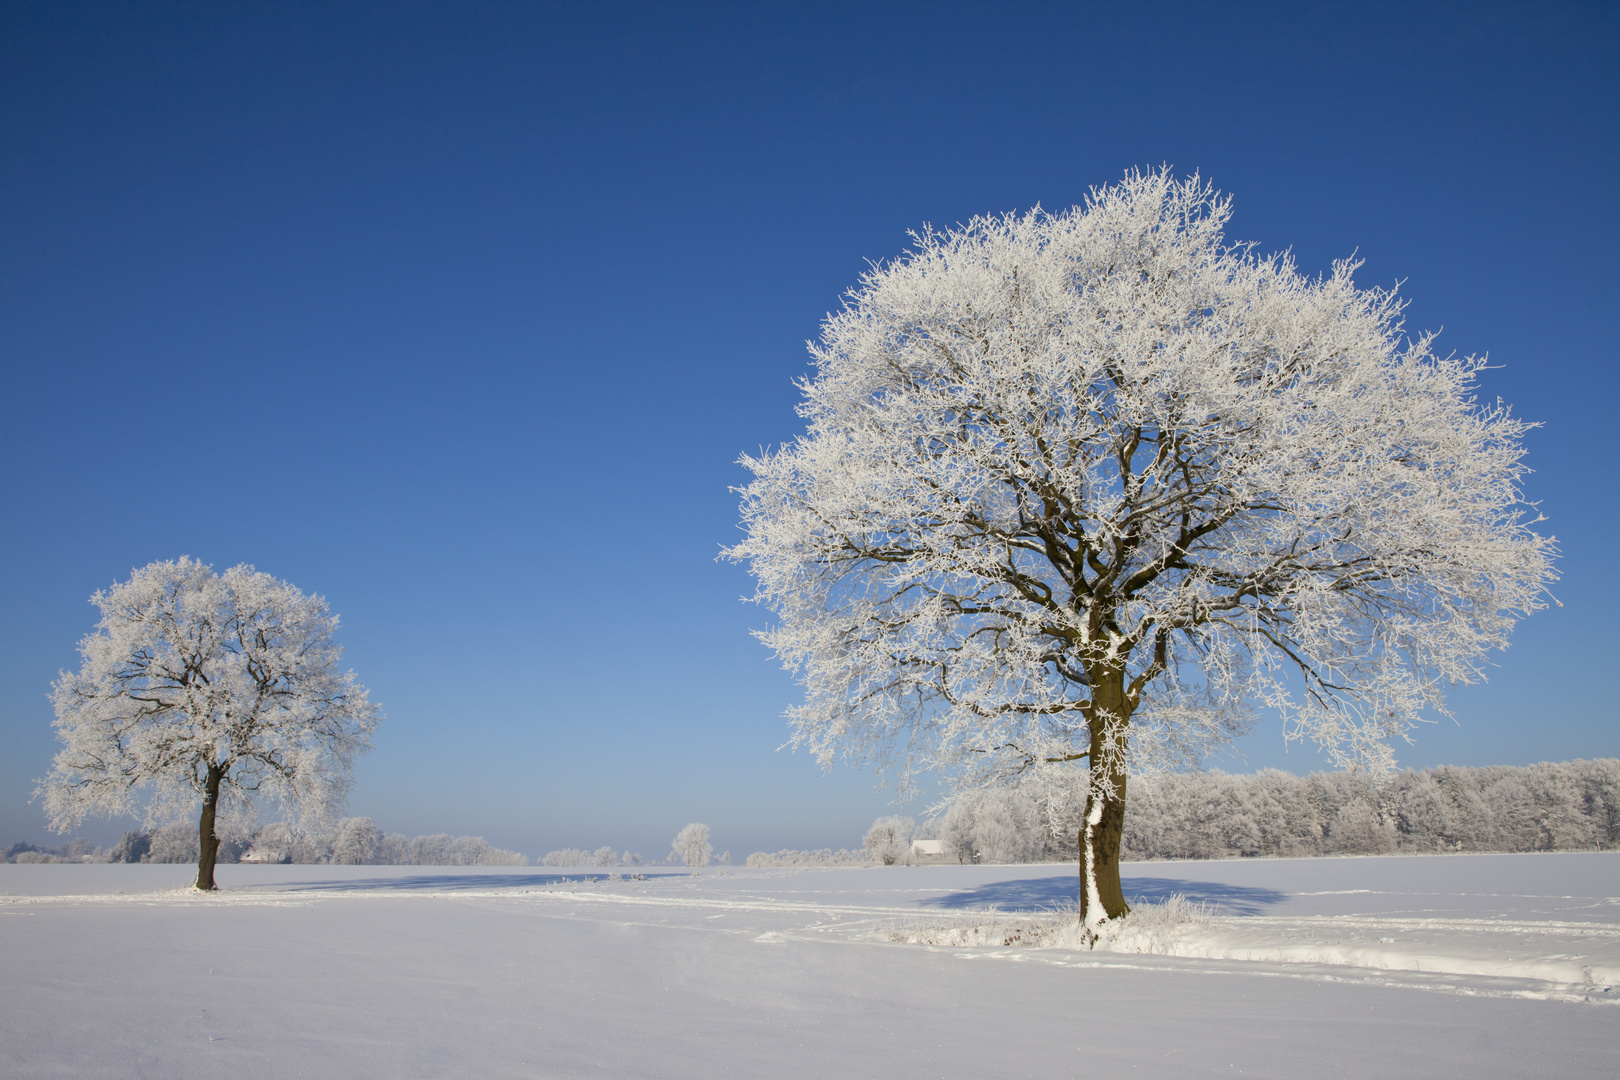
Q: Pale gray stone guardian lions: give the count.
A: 0